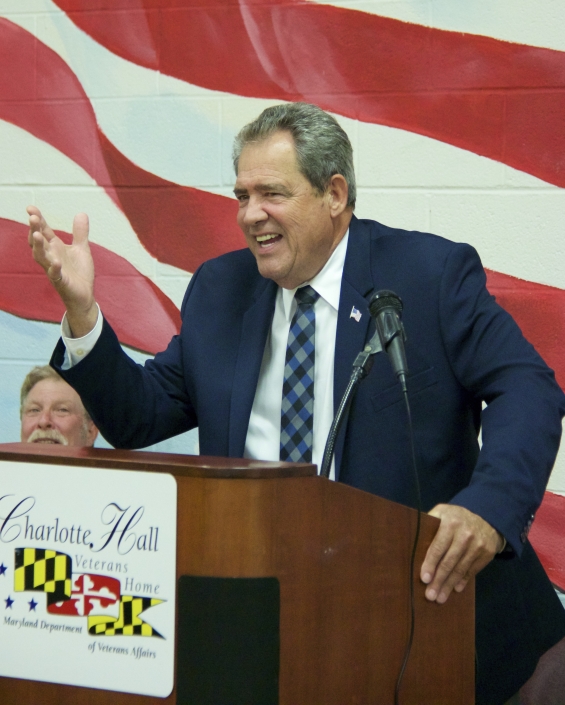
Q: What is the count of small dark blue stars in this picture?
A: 3